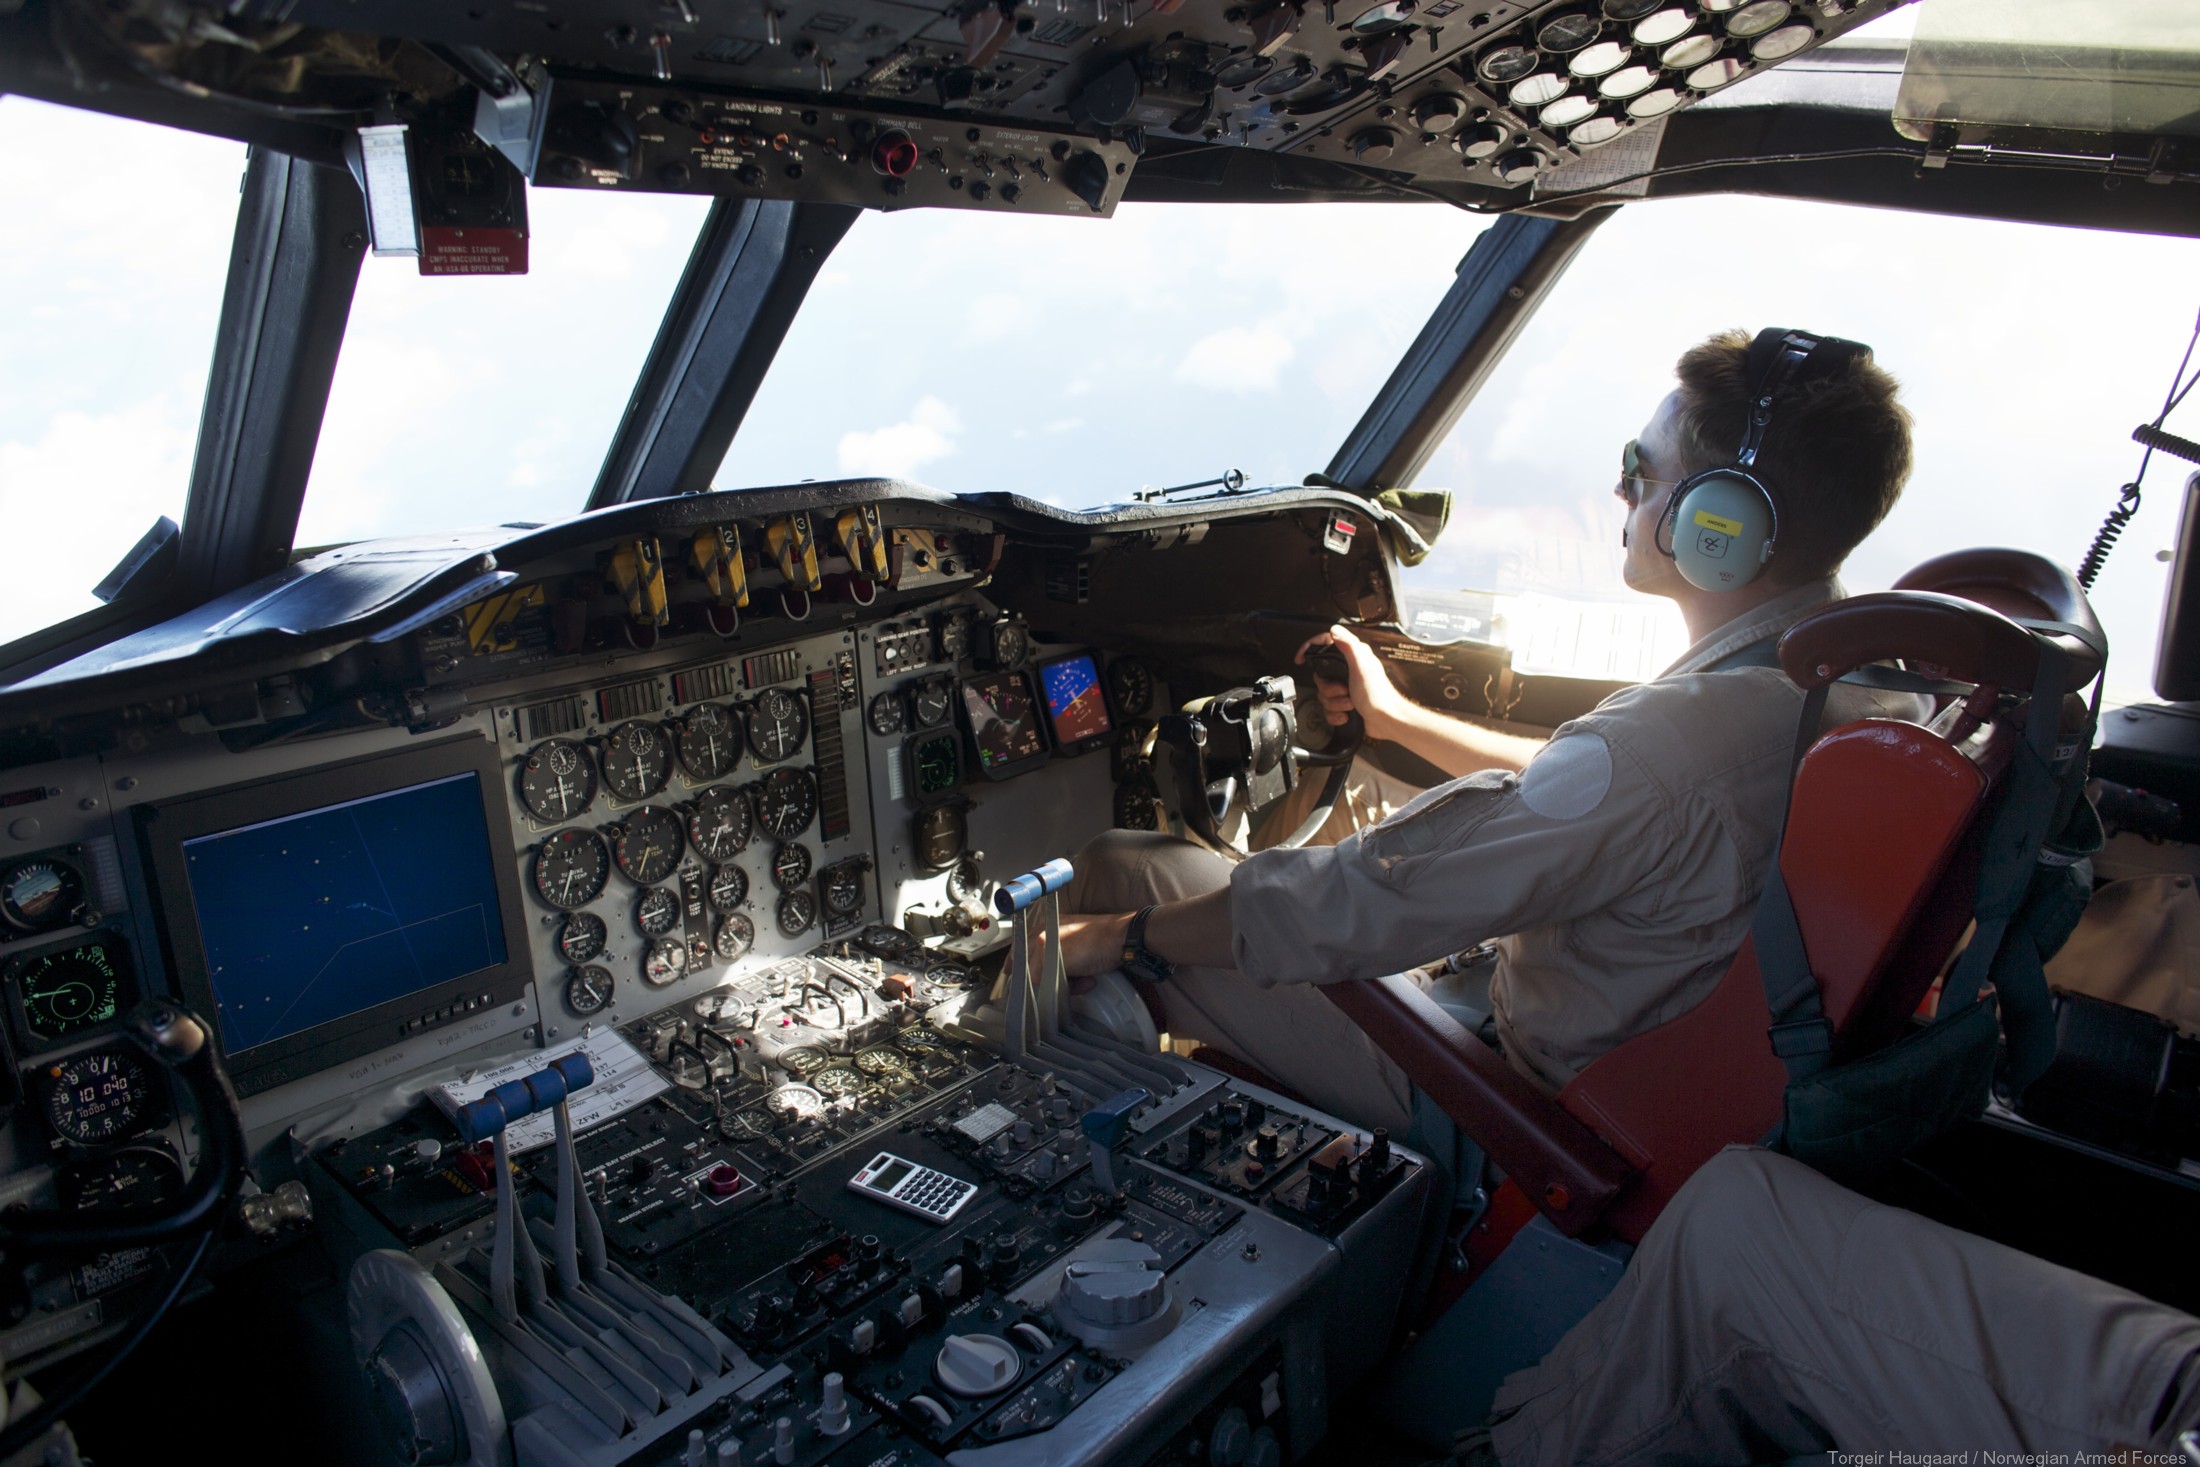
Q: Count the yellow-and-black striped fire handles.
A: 4